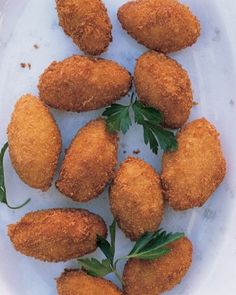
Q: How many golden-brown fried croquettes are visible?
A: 11